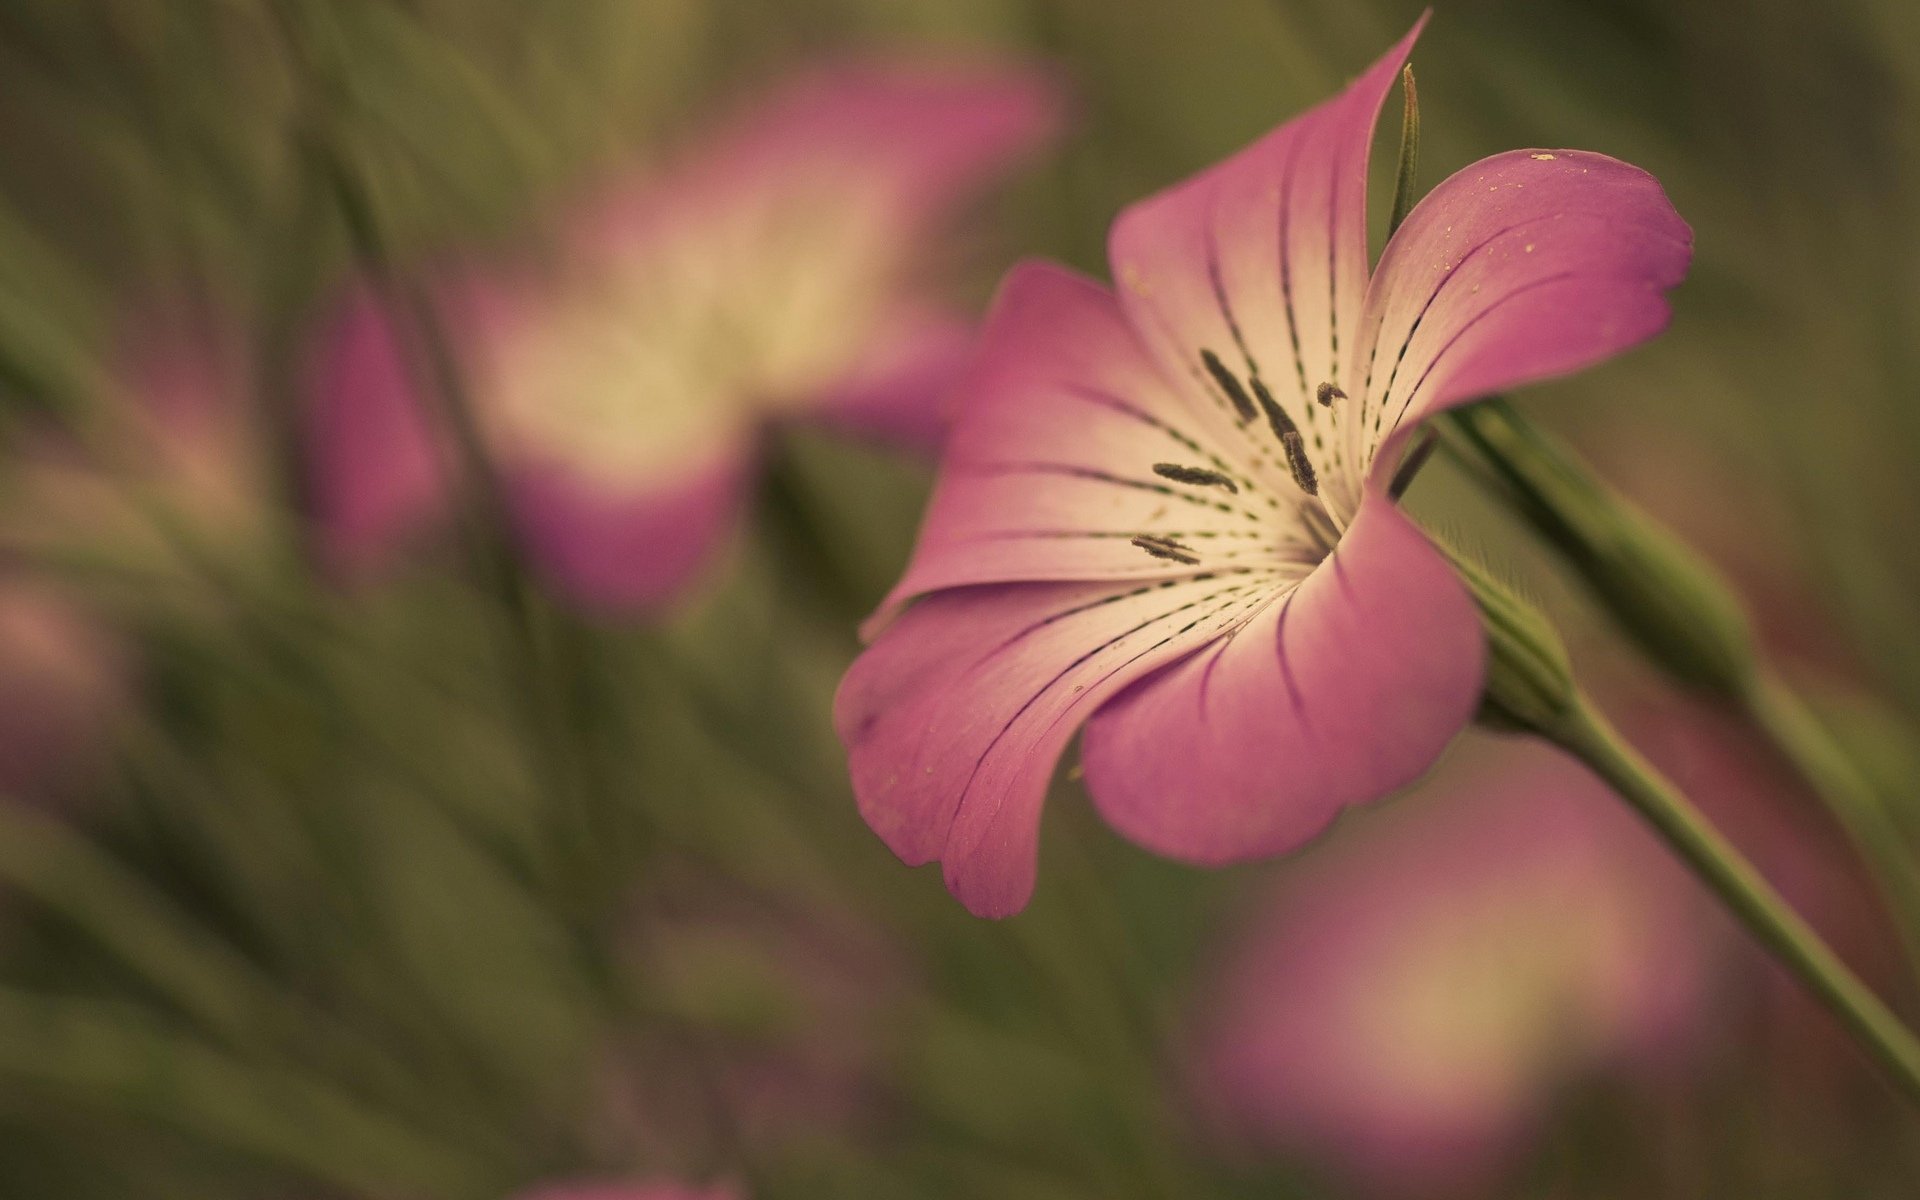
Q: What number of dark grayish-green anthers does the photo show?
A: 6